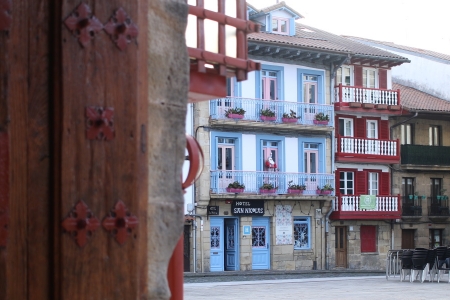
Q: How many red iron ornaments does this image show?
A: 5